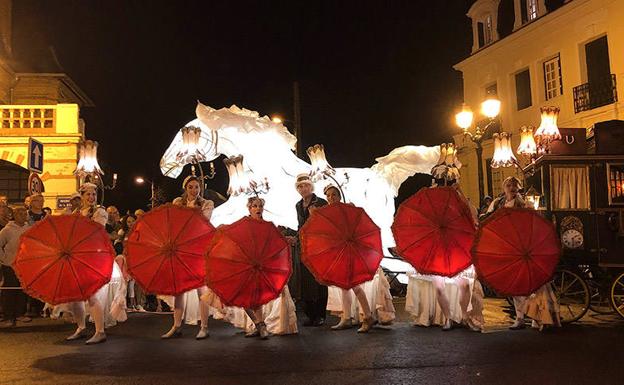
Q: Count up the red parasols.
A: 6